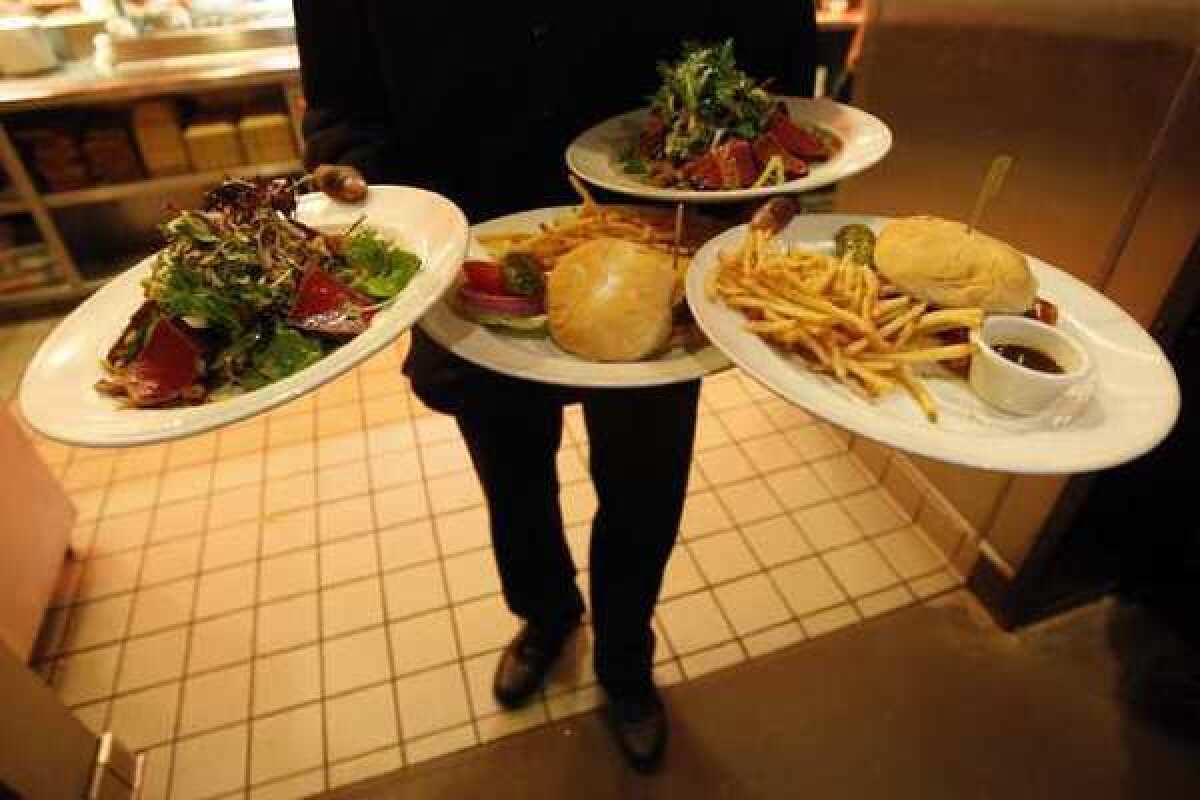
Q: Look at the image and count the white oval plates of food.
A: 4